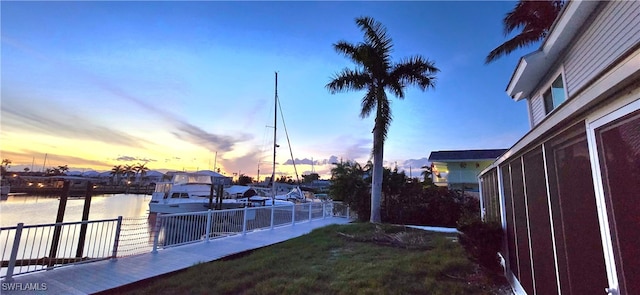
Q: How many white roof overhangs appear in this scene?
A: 2